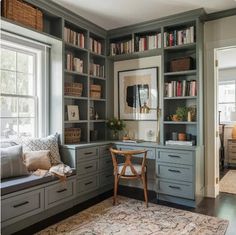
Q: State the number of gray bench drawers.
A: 2